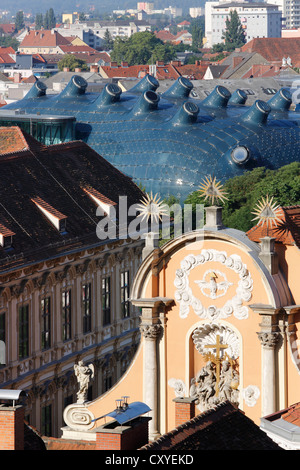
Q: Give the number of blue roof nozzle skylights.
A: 12